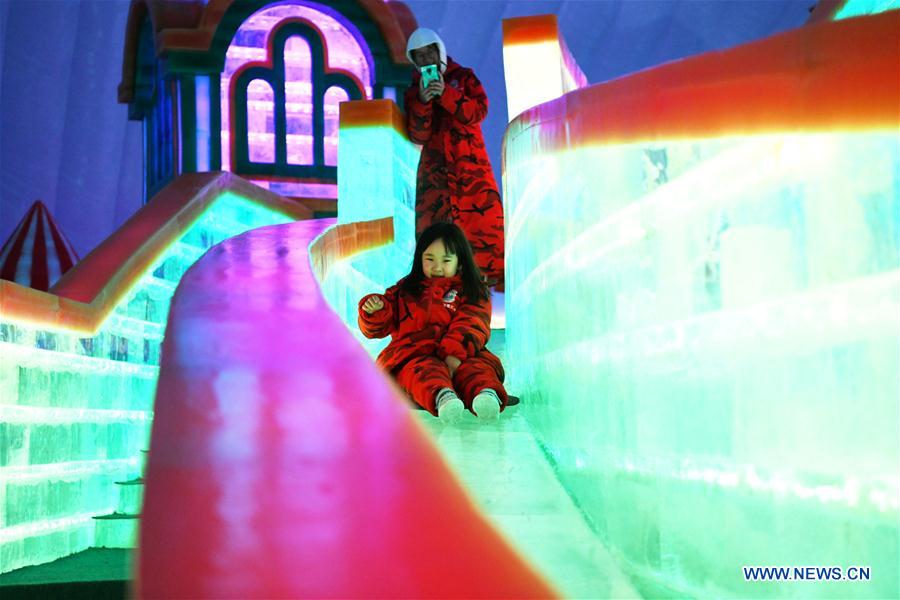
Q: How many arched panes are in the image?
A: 3